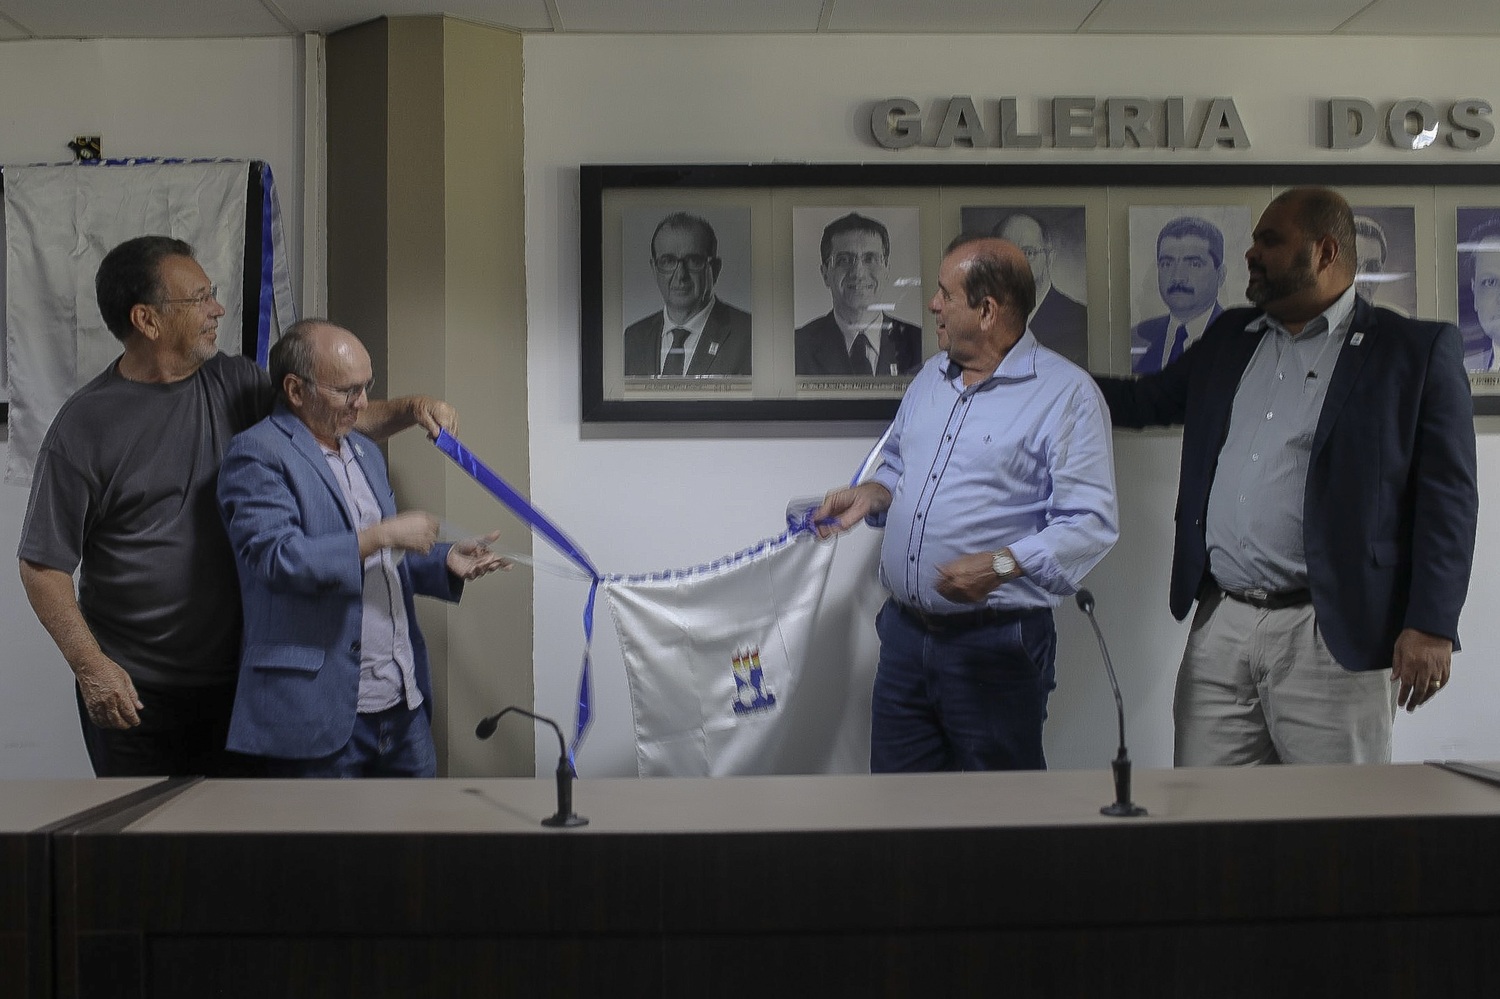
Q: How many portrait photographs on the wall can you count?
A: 6